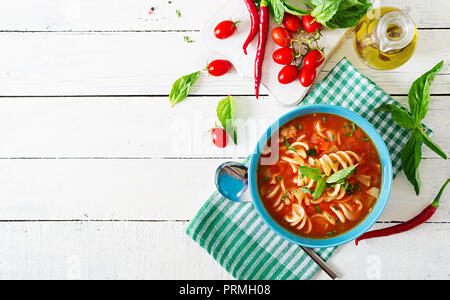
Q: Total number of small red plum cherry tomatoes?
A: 10